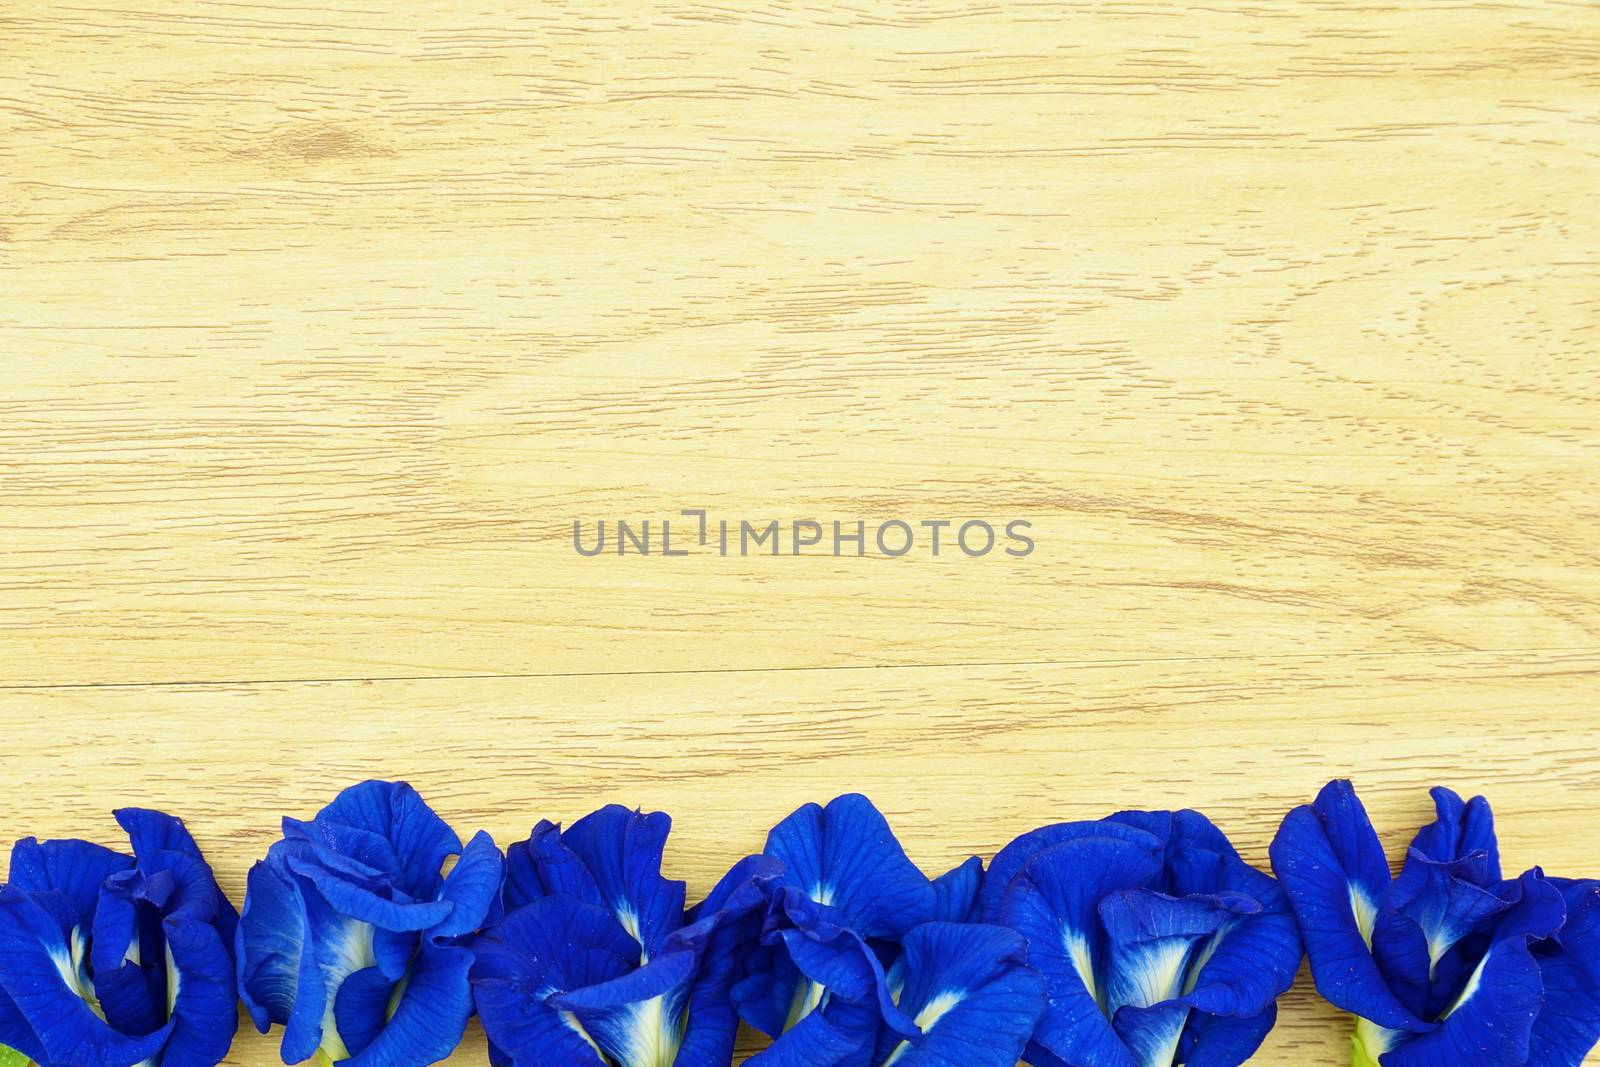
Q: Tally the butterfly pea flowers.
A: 6